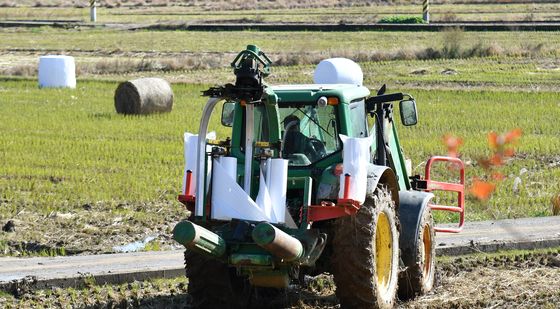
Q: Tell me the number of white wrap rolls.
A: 4